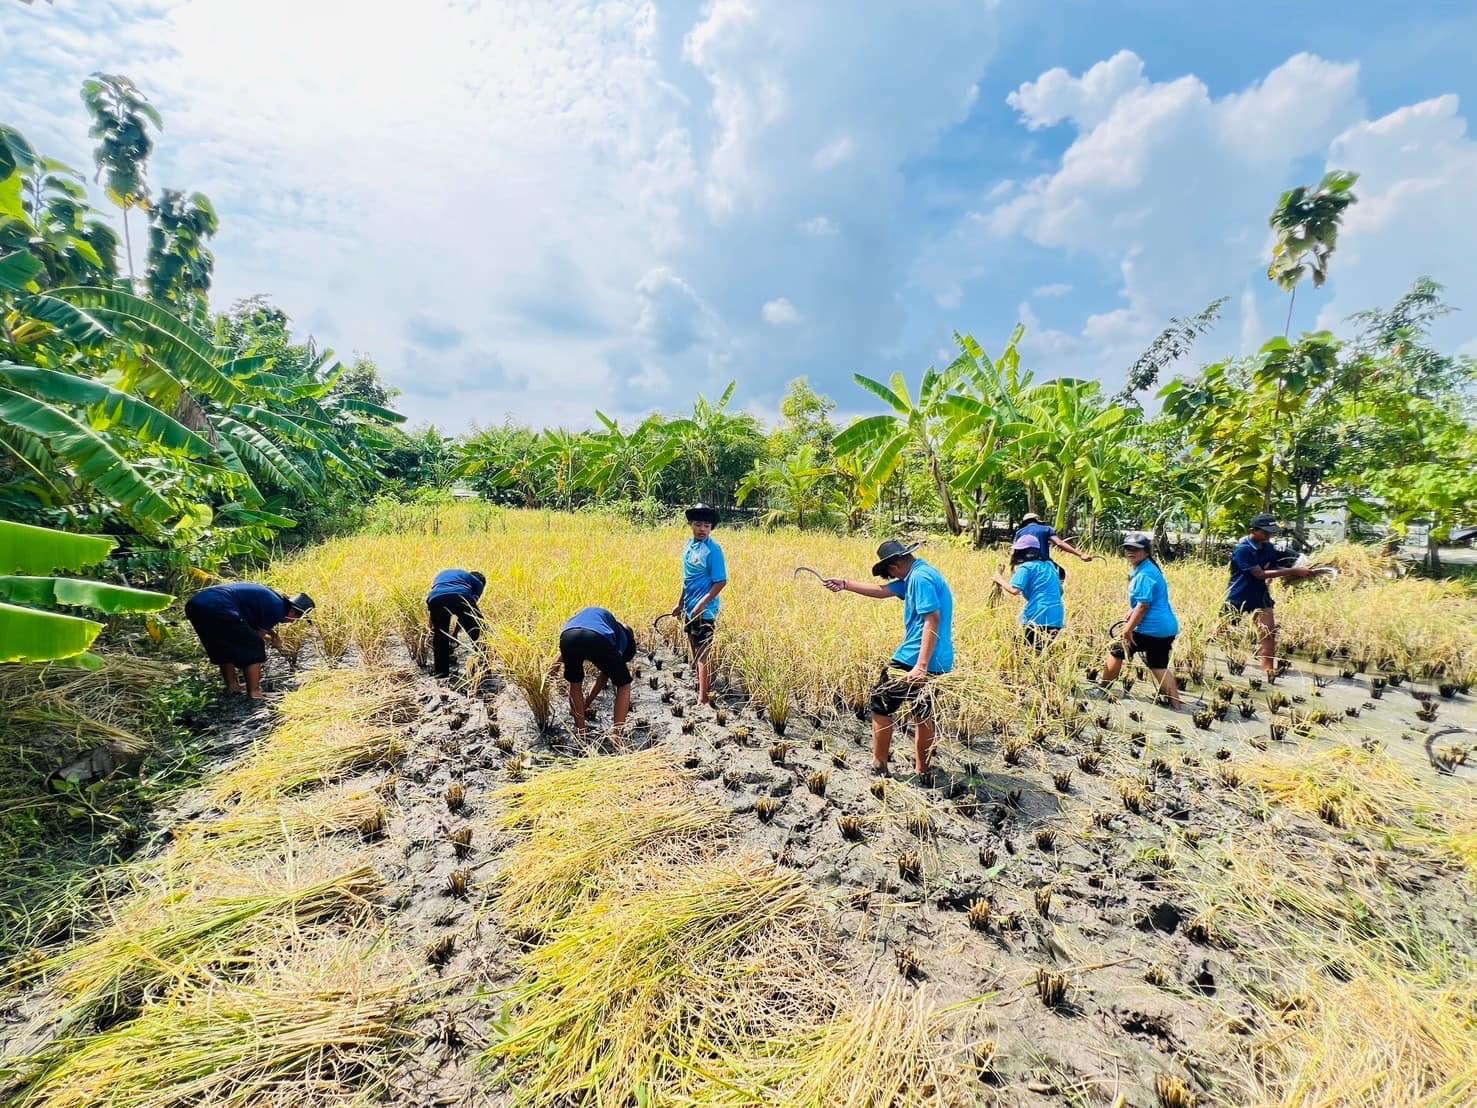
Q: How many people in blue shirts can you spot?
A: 9